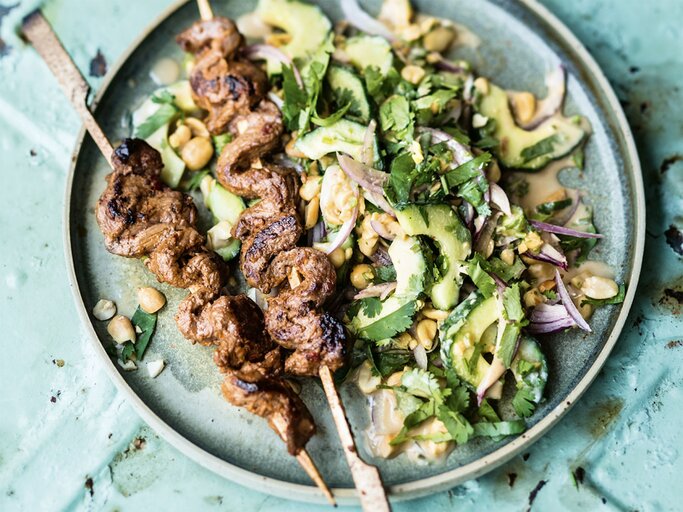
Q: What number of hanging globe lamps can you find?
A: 0